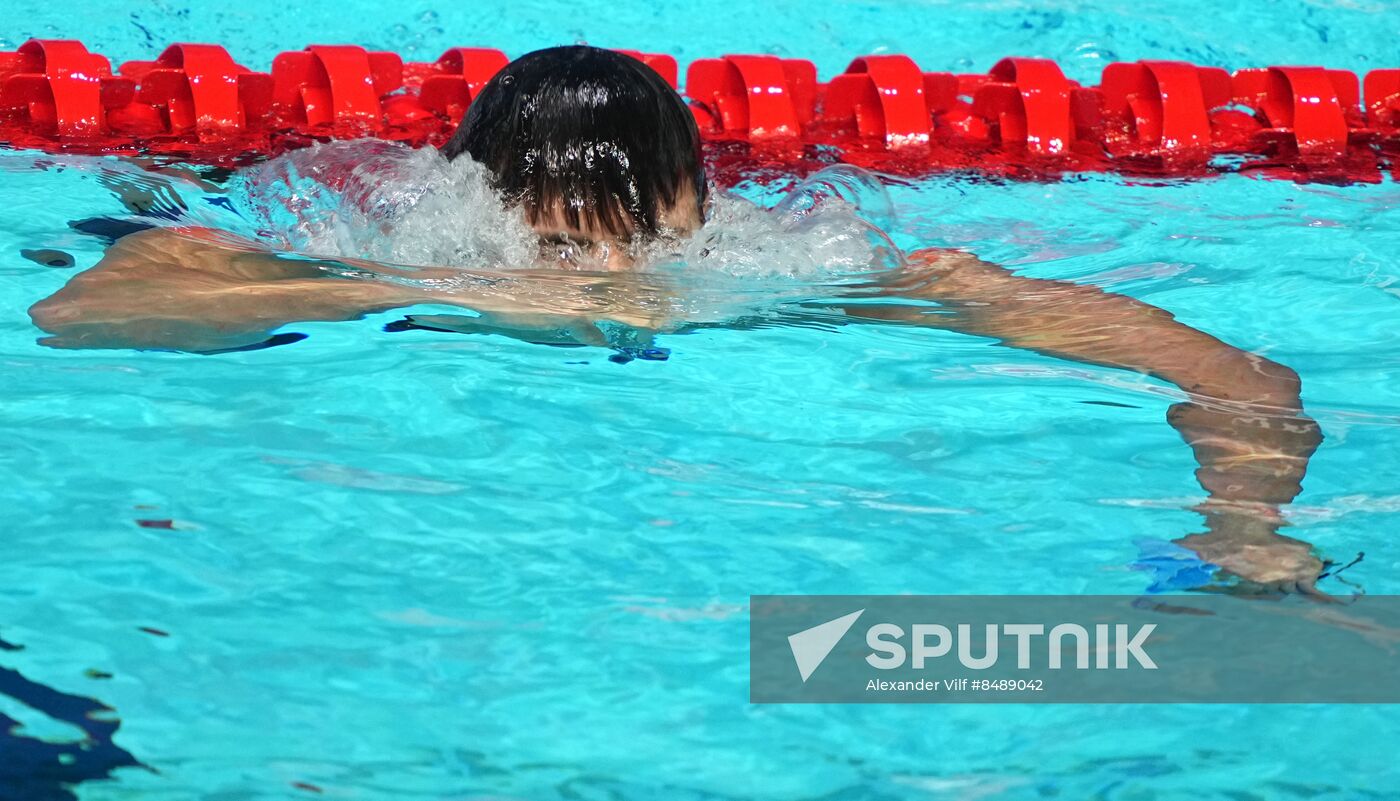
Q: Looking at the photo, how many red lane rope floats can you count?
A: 11